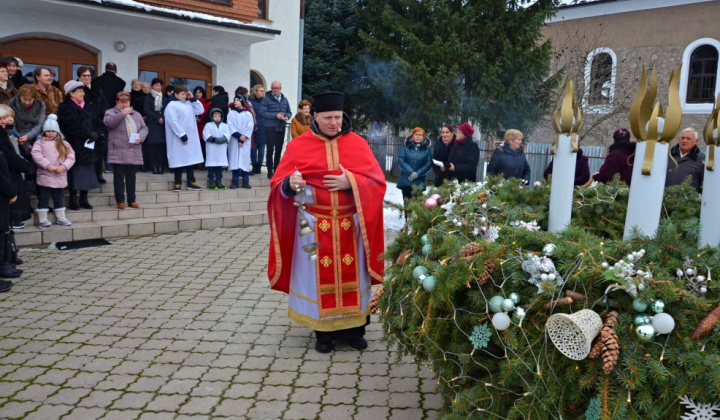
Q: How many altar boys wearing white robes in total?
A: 3